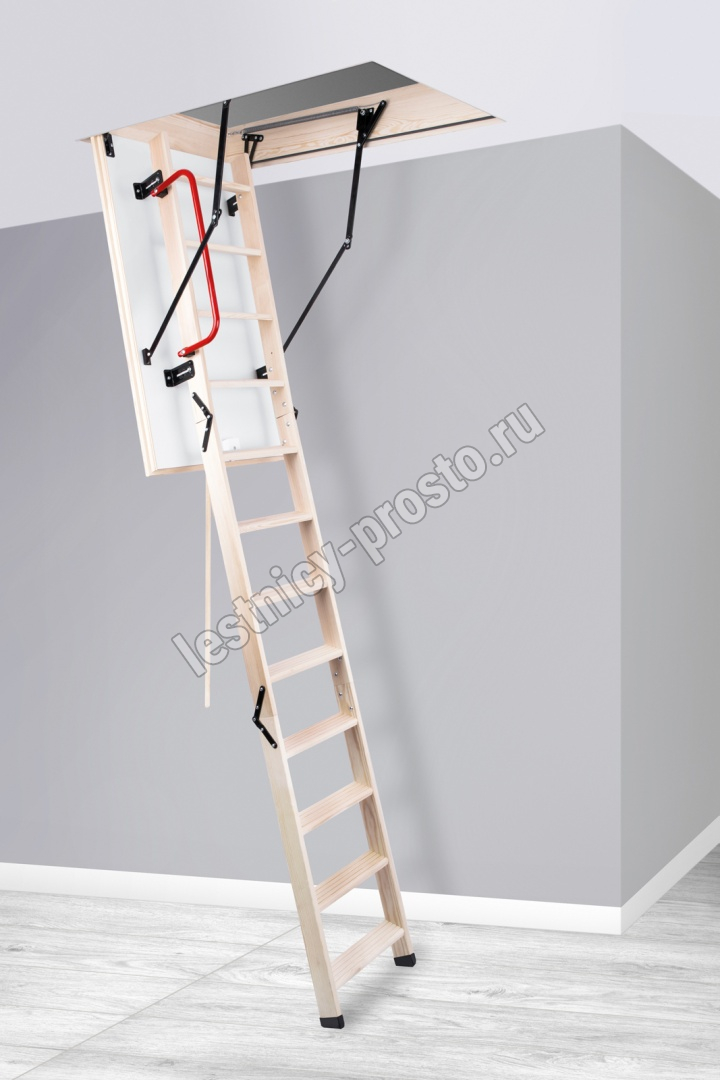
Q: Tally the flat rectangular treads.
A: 12